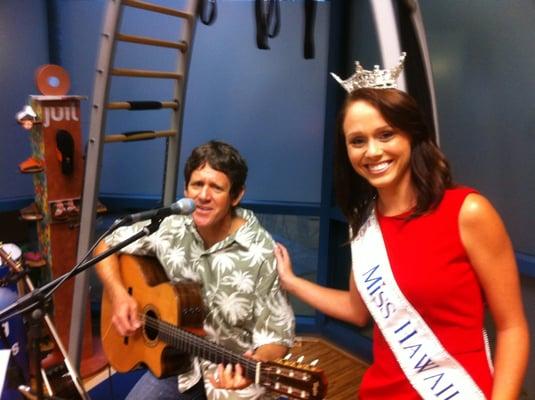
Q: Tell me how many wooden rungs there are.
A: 5